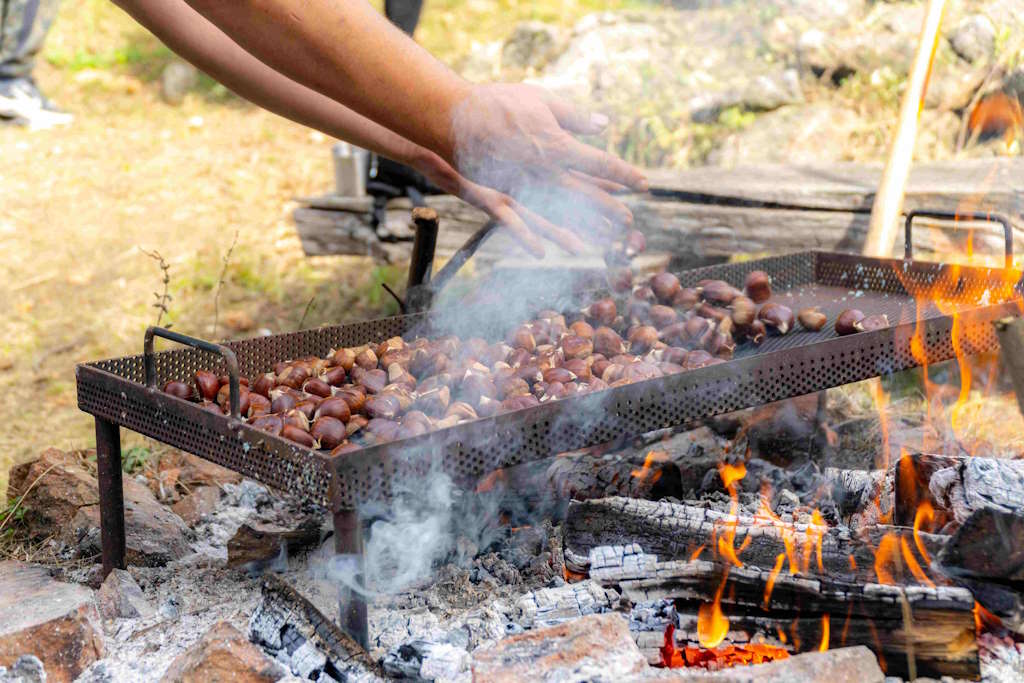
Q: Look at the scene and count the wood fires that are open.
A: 1